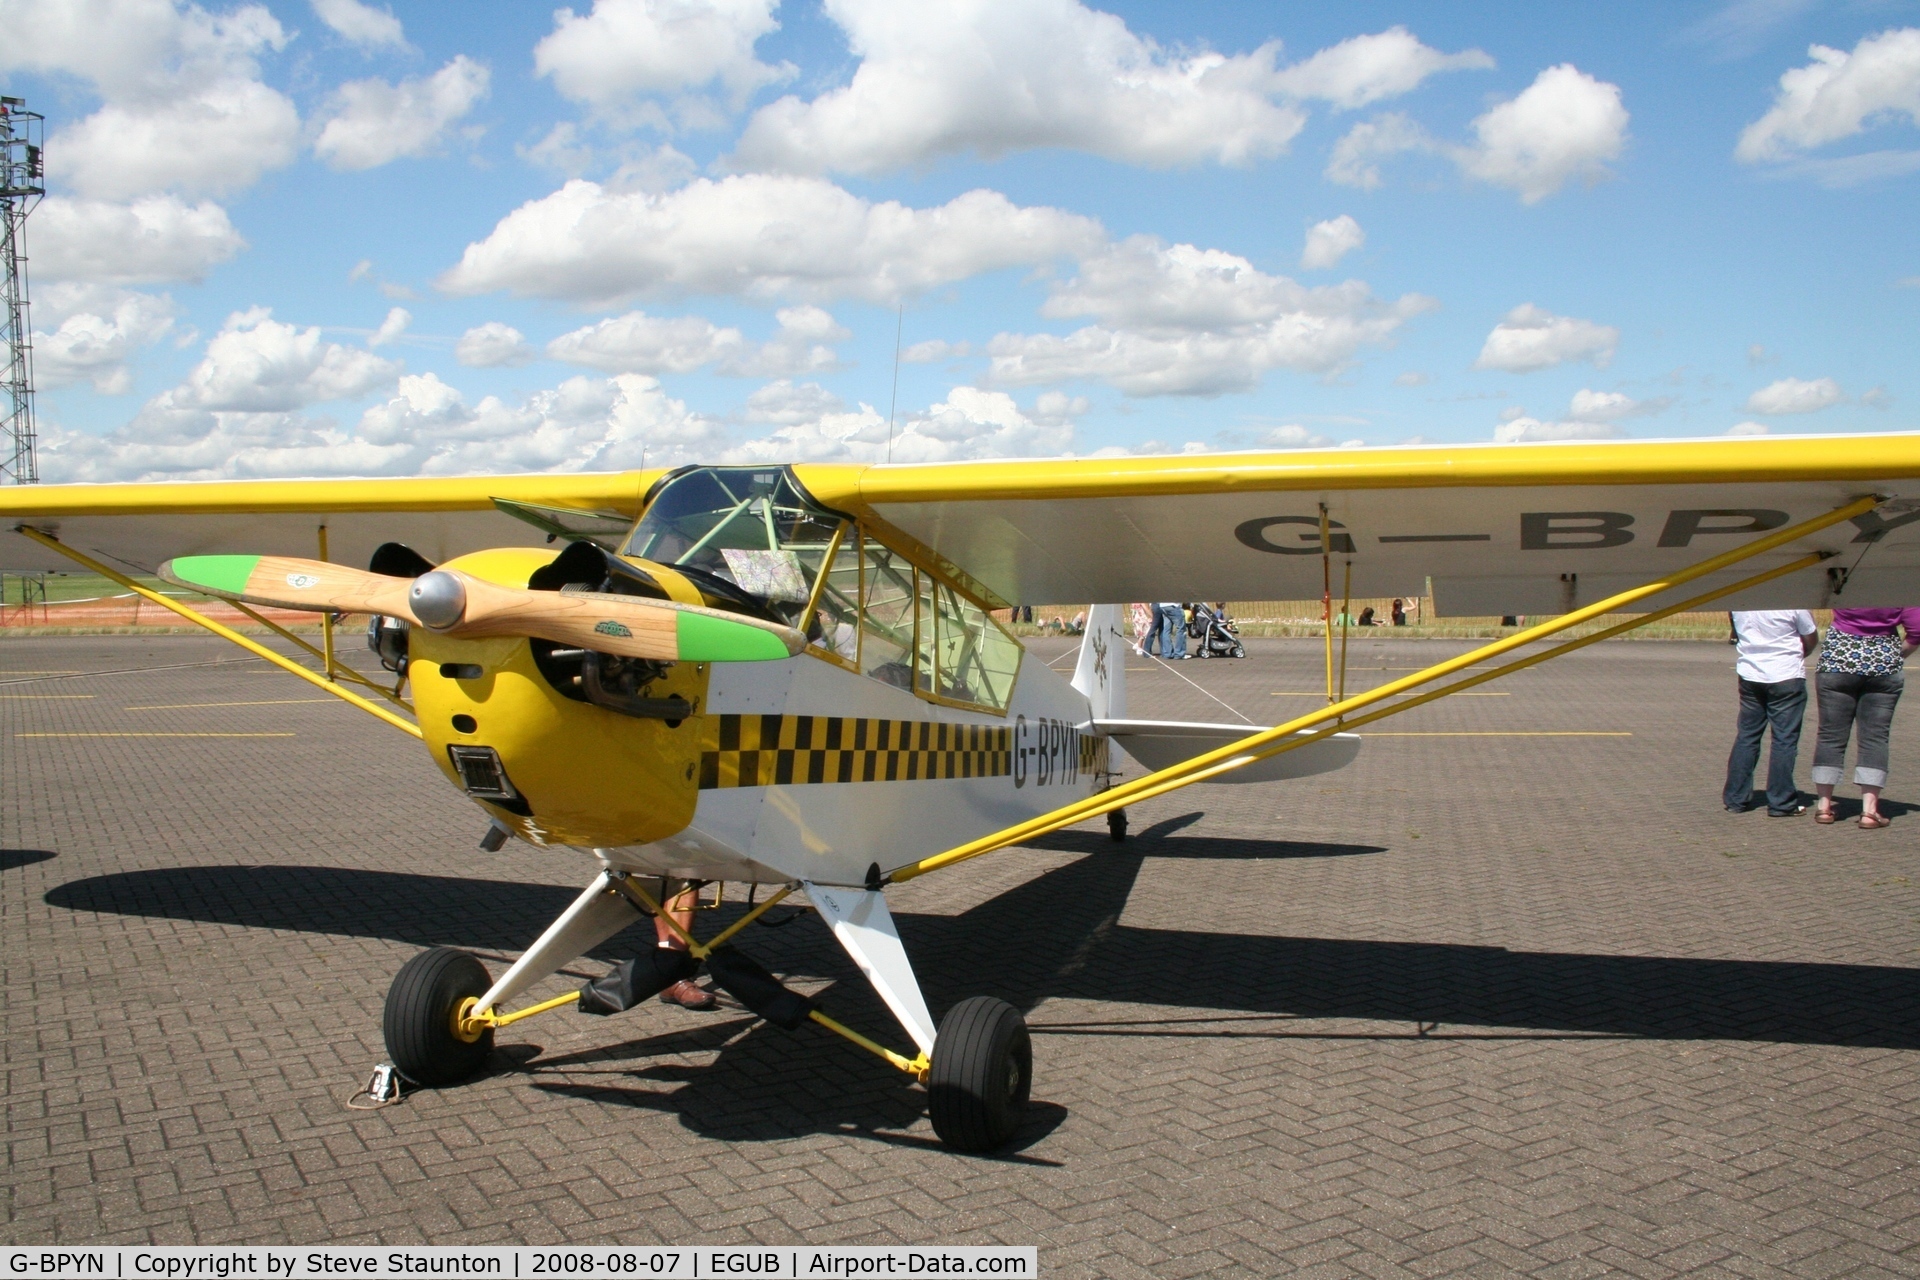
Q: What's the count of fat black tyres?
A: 2